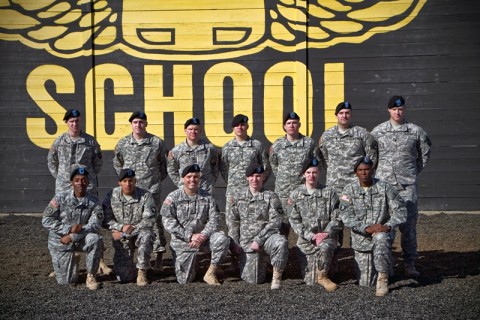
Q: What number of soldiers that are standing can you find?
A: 7